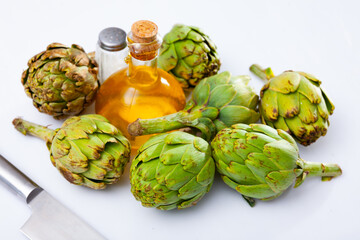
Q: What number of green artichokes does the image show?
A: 7